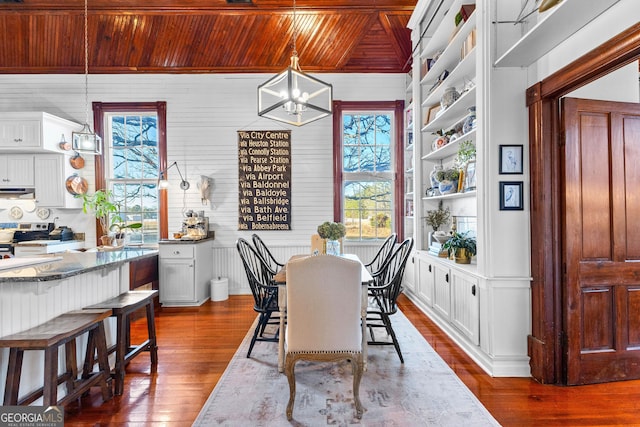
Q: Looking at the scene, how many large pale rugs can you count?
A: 1